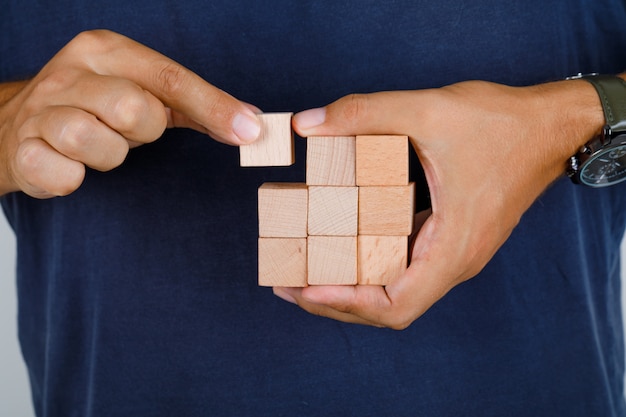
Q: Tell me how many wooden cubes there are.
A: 9